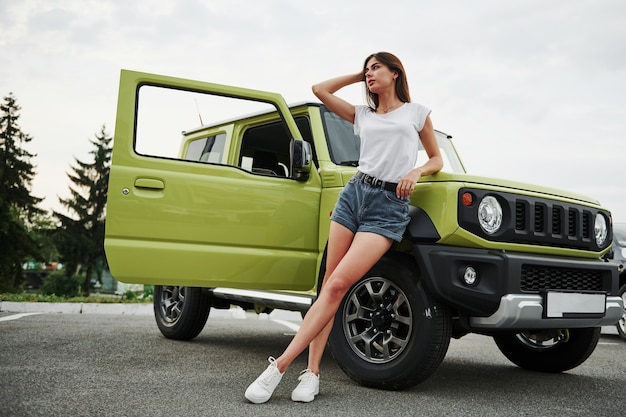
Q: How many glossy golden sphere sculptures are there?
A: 0